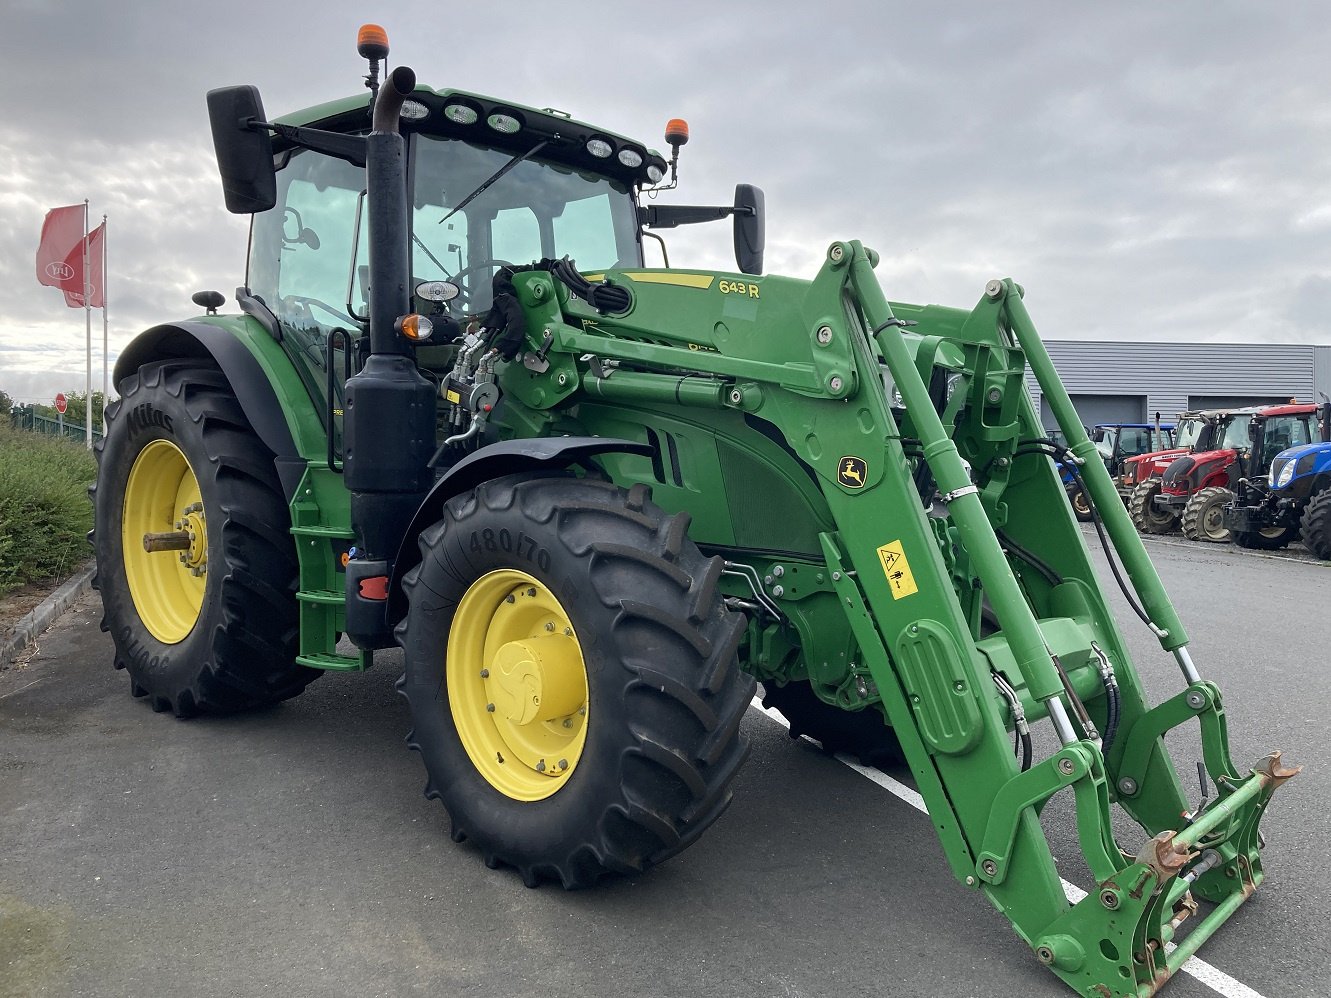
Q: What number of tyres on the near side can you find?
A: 2